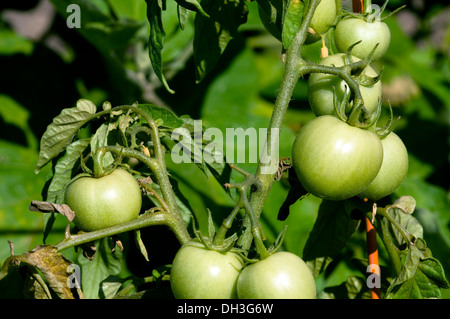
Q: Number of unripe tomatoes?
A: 8